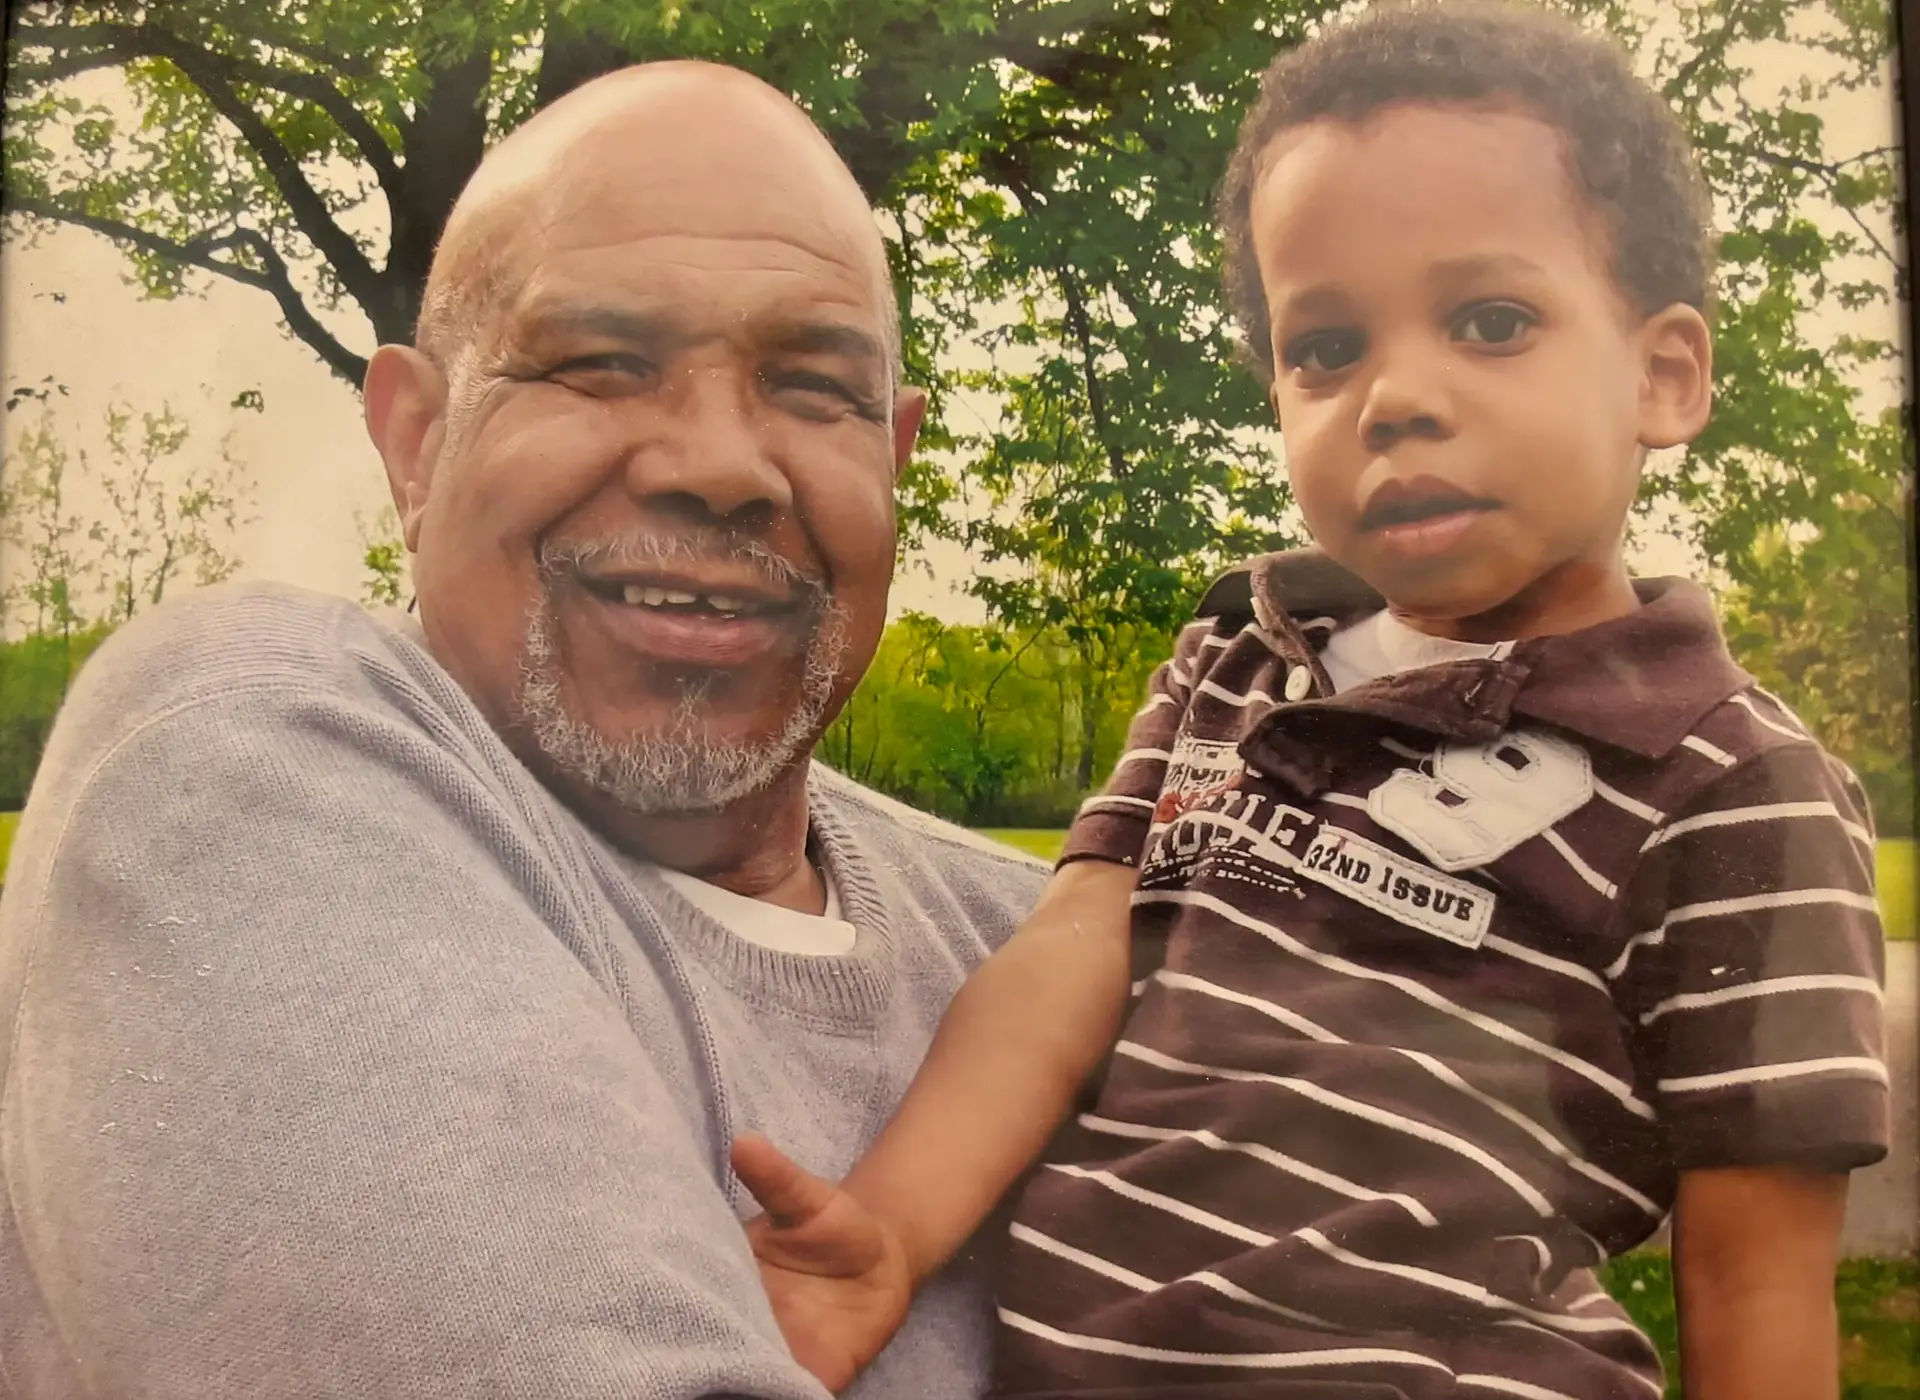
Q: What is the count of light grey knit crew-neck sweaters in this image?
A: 1